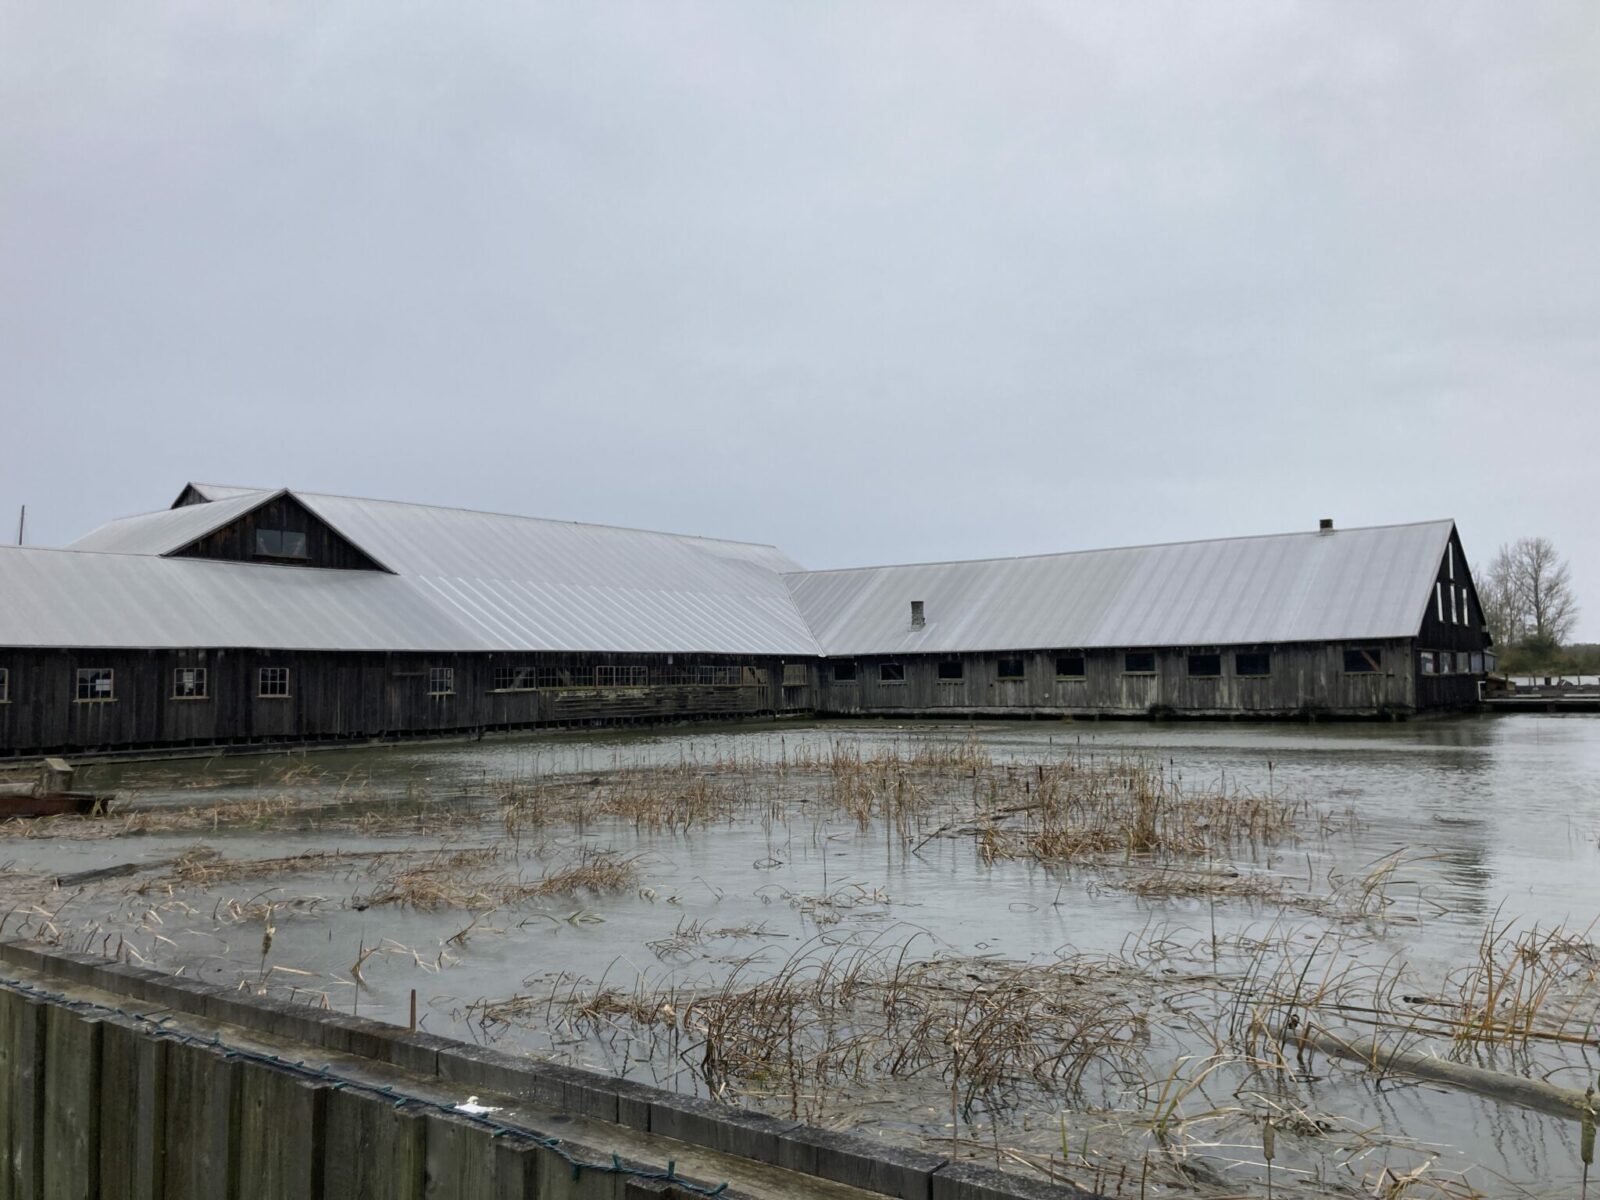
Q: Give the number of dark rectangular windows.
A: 9